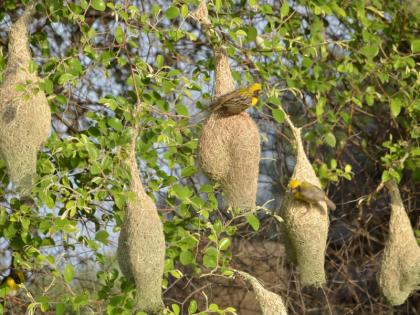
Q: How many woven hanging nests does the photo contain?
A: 6